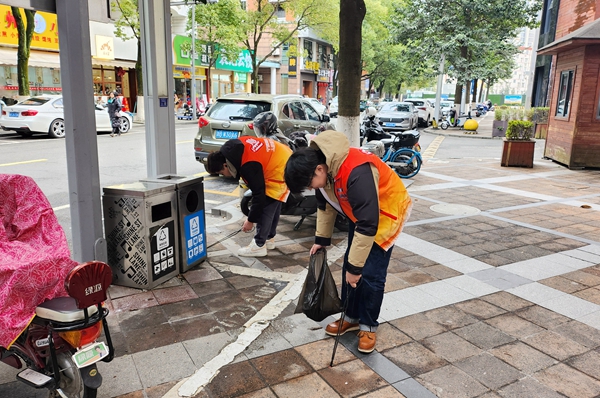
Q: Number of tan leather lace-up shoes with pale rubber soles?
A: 2